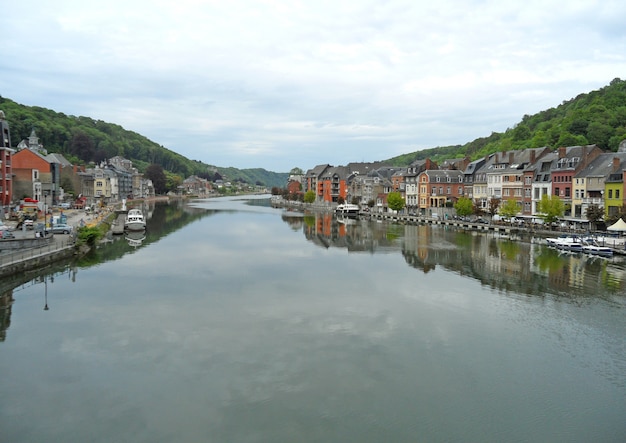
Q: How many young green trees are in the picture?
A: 5